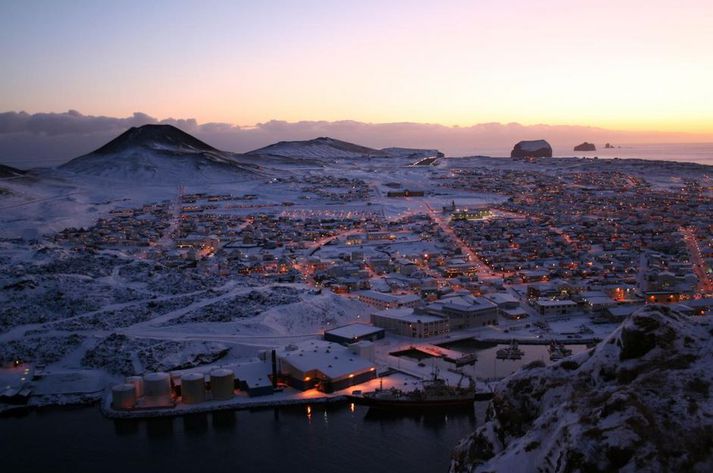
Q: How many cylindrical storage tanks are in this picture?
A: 5